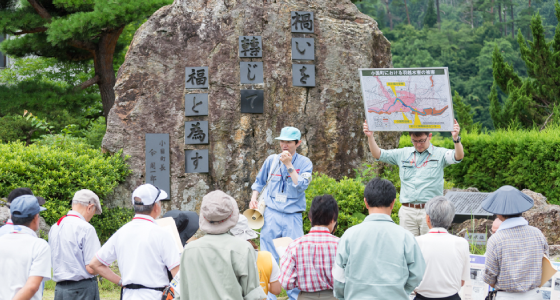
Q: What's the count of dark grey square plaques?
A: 10